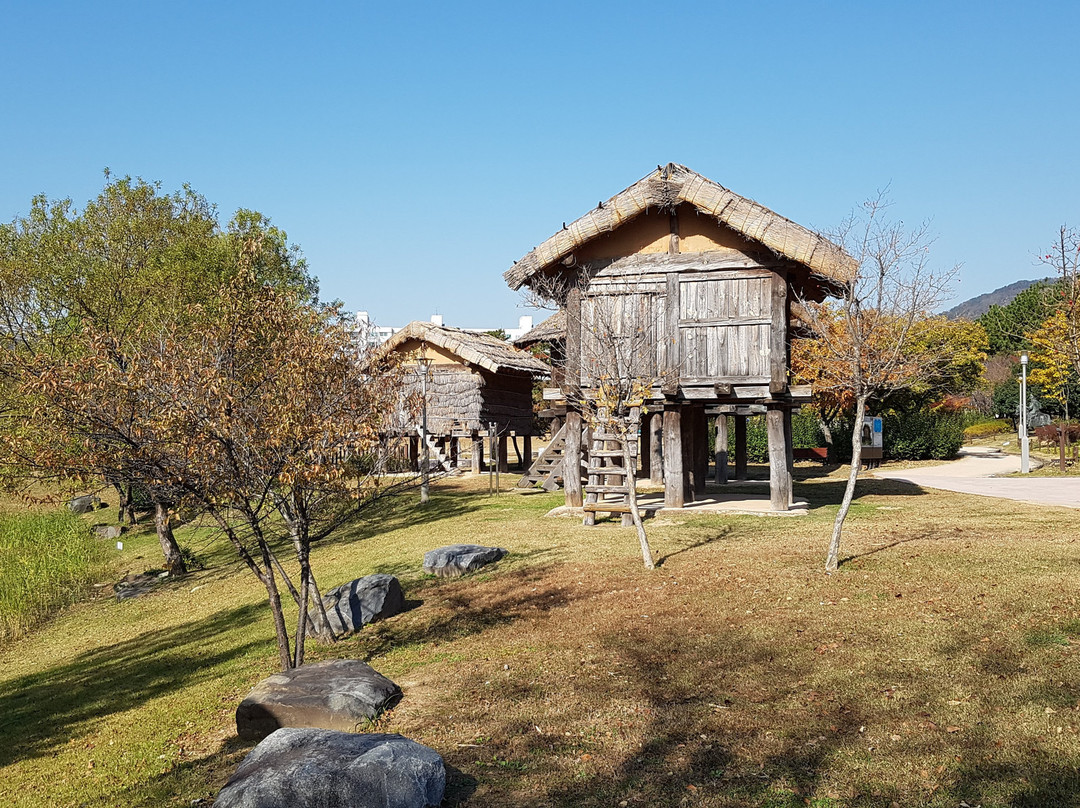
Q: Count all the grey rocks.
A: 7